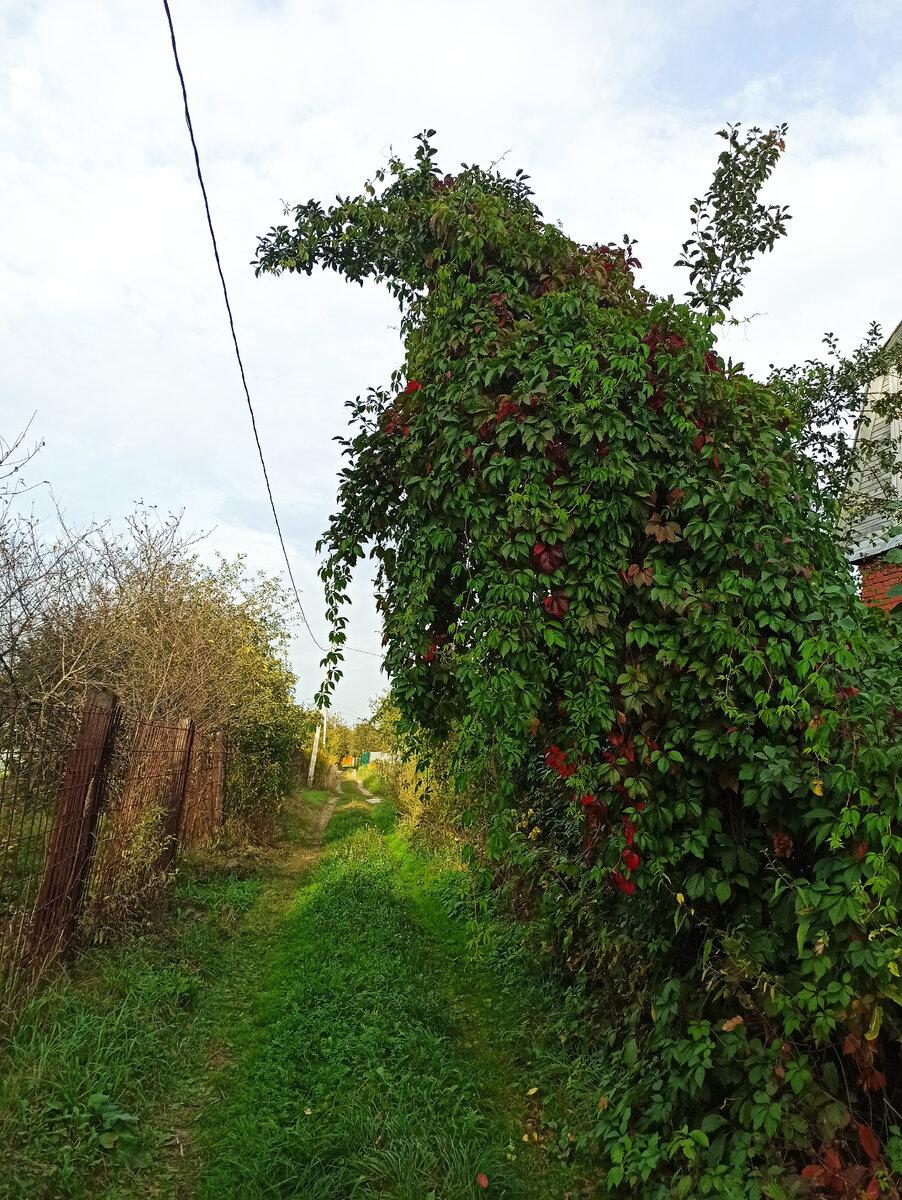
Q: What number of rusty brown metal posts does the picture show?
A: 3